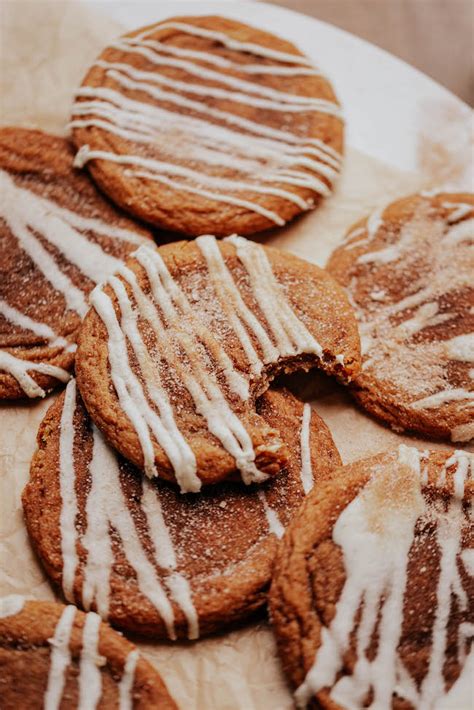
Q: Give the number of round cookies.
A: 7